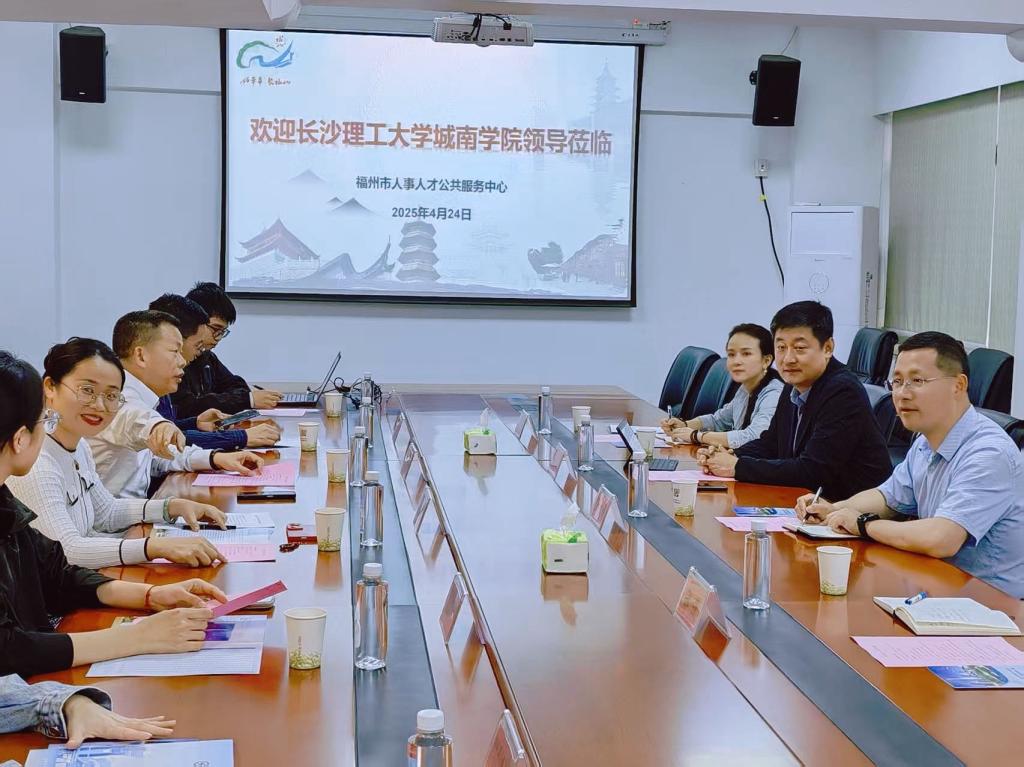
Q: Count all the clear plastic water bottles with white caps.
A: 10